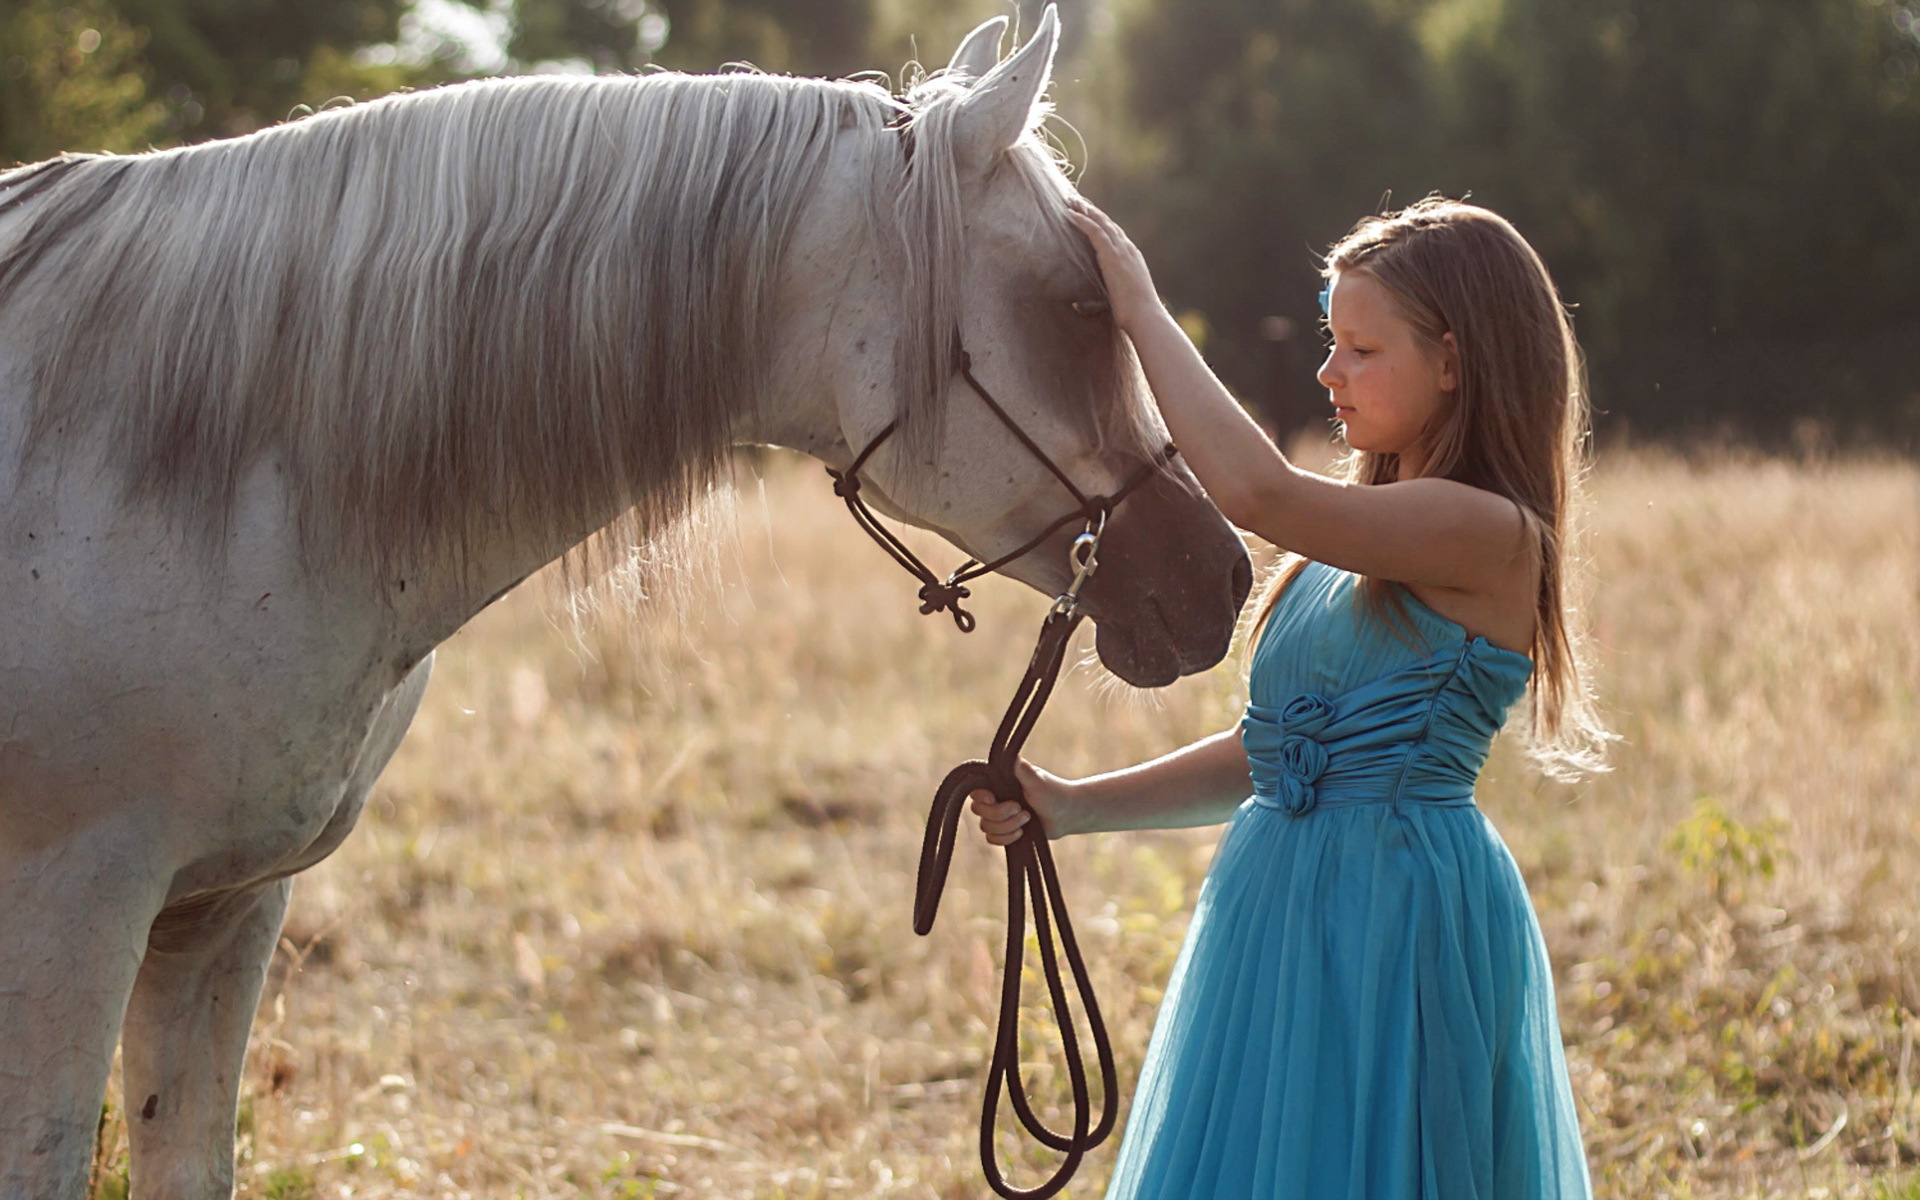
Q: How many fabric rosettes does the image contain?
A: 3